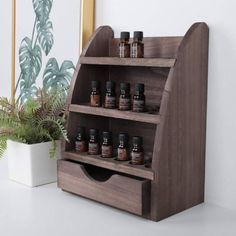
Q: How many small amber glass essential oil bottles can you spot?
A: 11